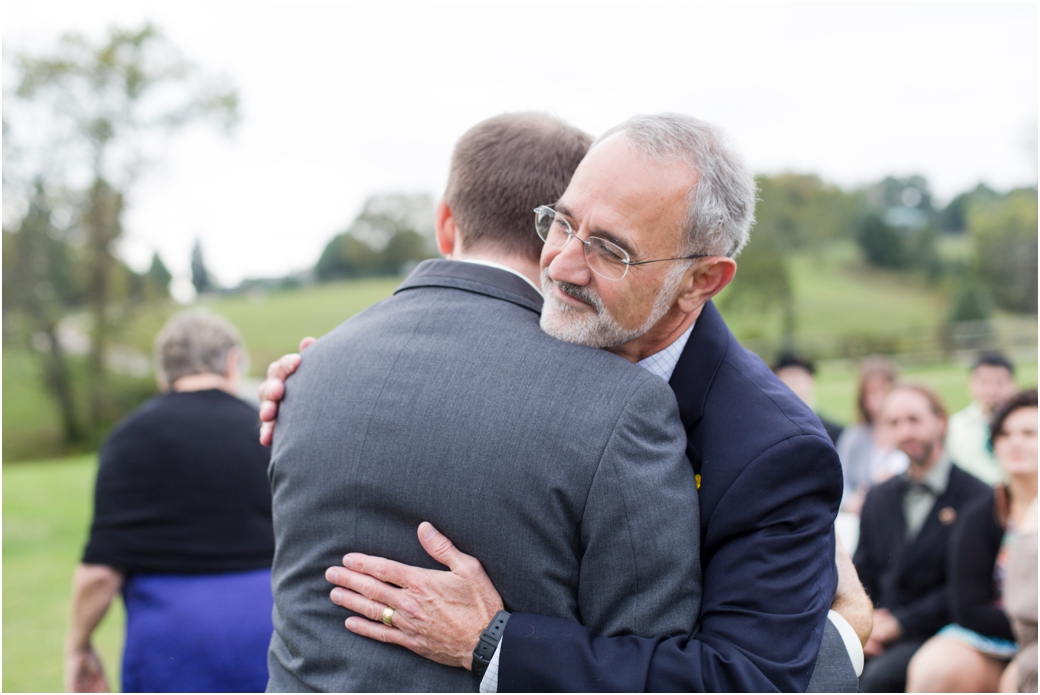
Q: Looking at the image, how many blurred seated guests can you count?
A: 5